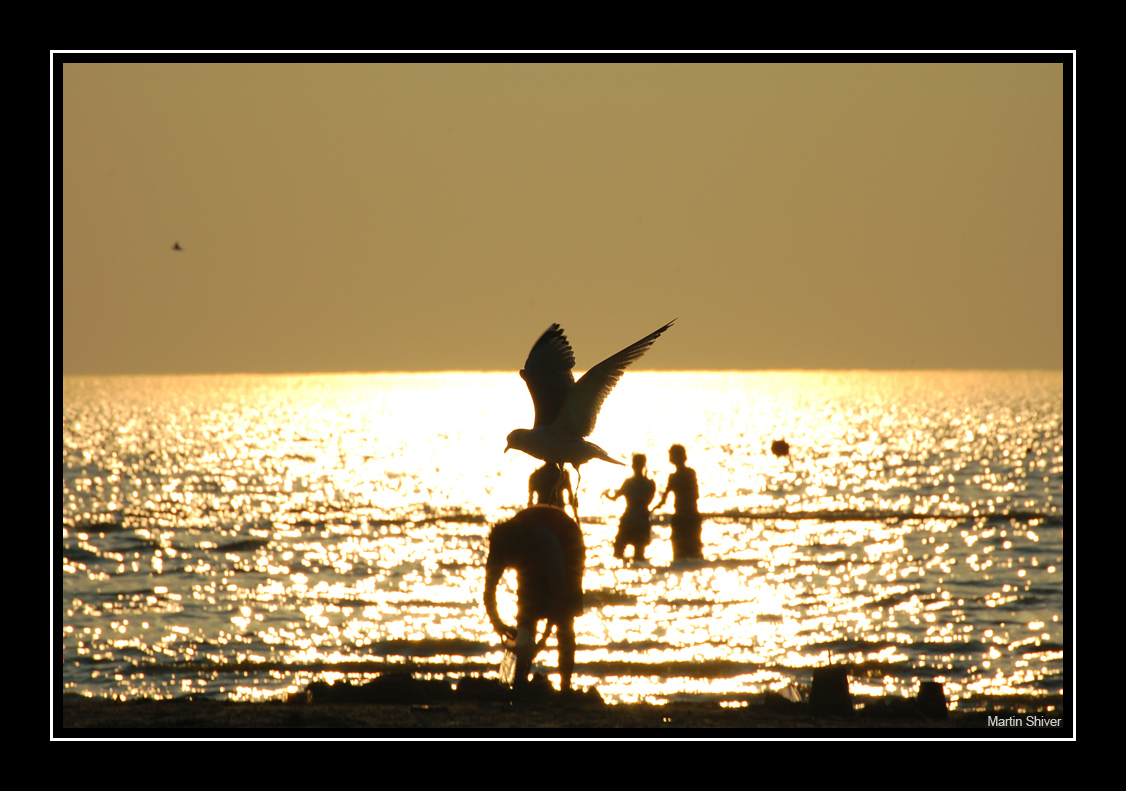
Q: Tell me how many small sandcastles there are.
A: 2